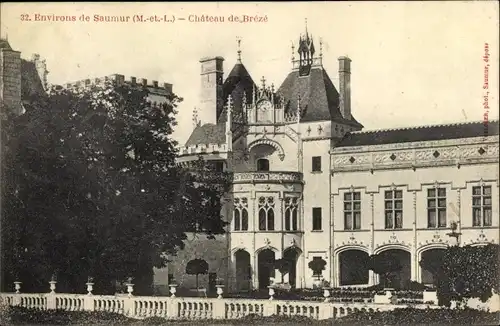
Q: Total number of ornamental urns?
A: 9